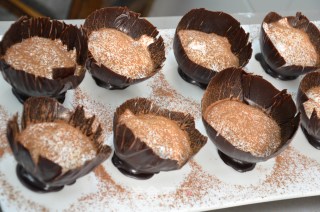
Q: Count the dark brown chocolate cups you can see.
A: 8